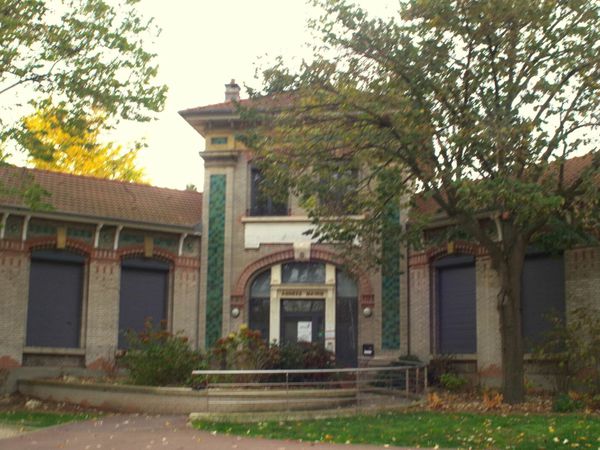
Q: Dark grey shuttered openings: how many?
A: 4